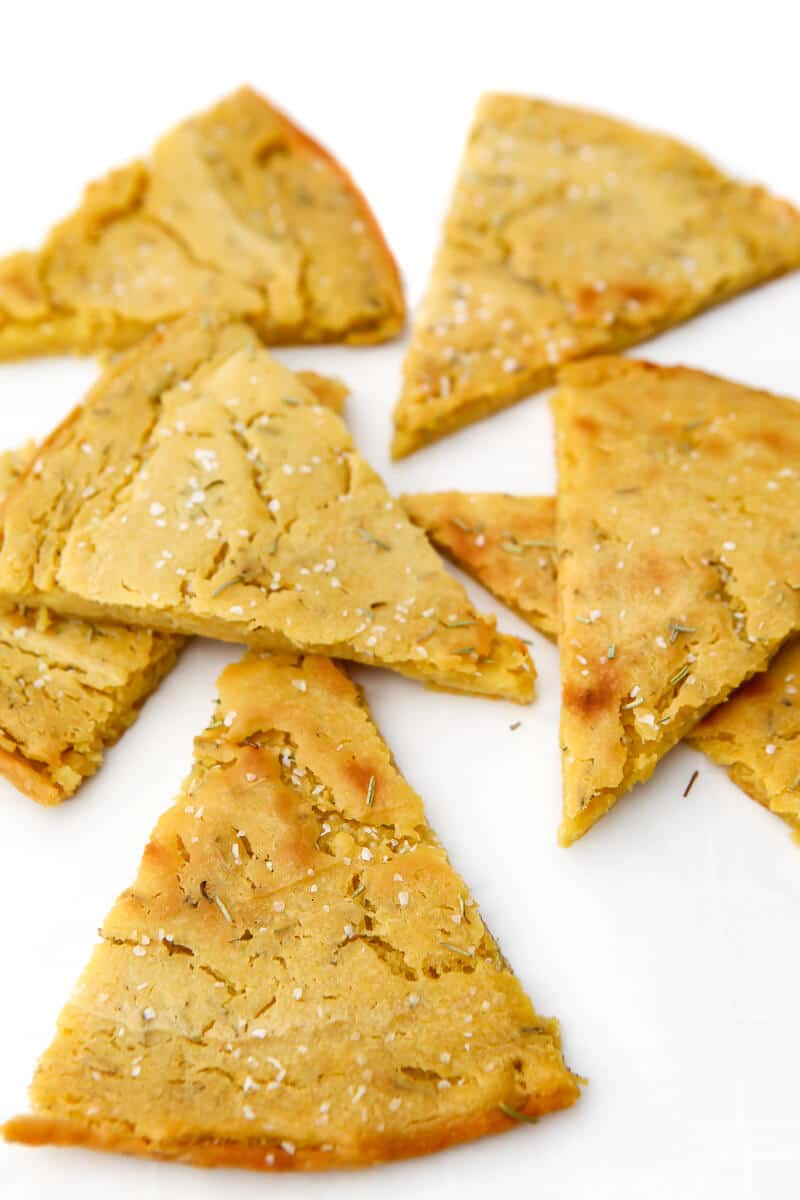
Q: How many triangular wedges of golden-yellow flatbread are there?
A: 7